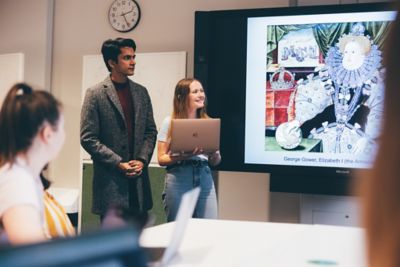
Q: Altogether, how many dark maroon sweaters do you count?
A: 1